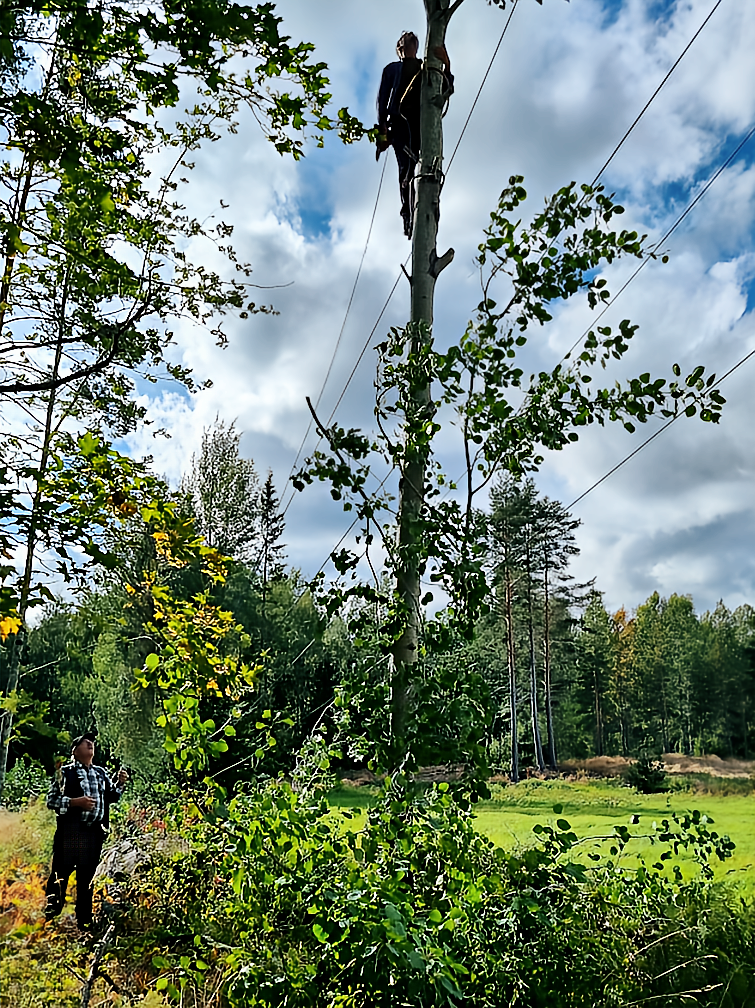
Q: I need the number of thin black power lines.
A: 5